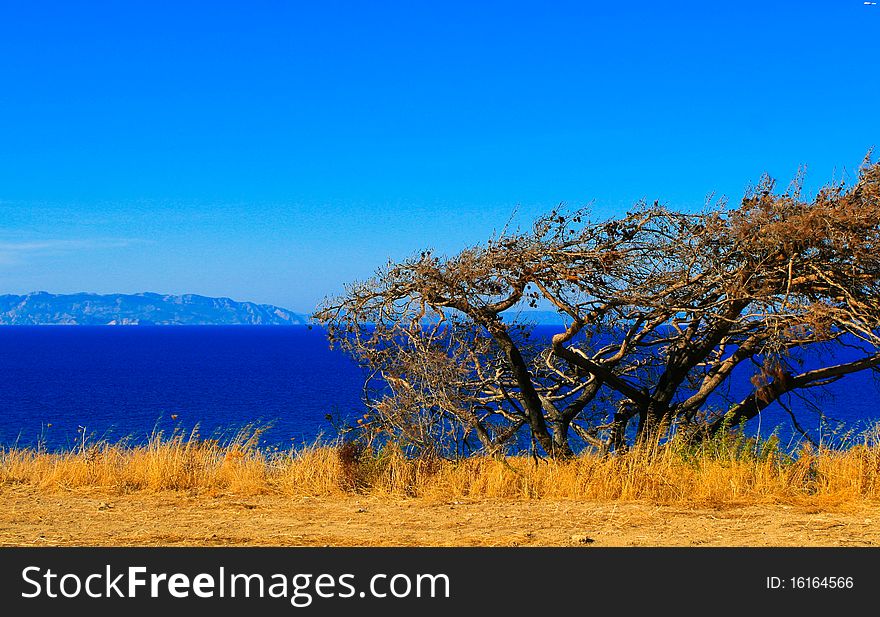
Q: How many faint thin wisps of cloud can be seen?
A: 1